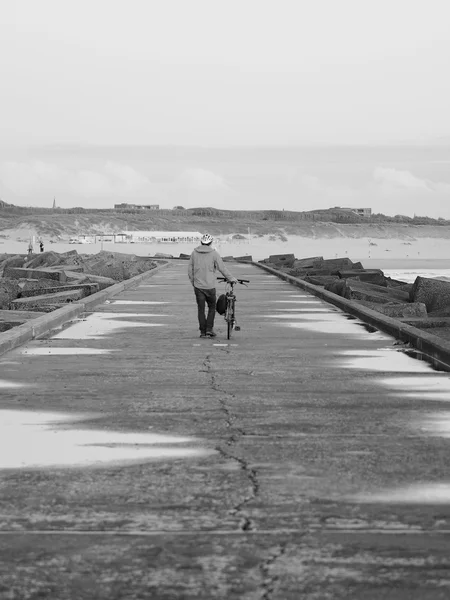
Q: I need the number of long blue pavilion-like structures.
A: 0